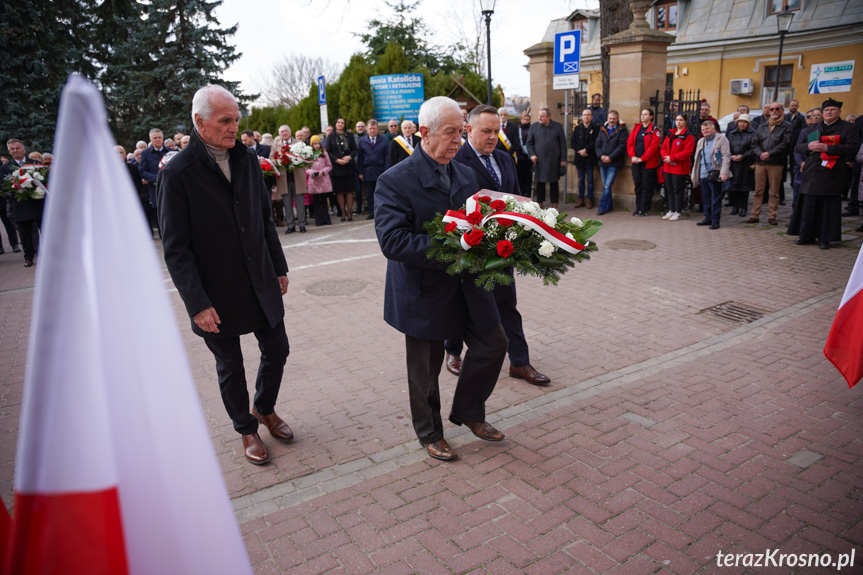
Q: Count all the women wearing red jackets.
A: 2